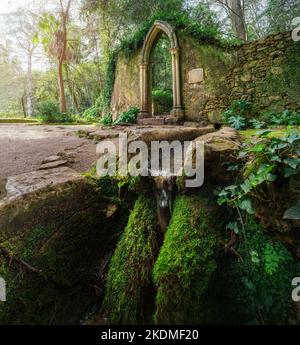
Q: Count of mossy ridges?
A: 2